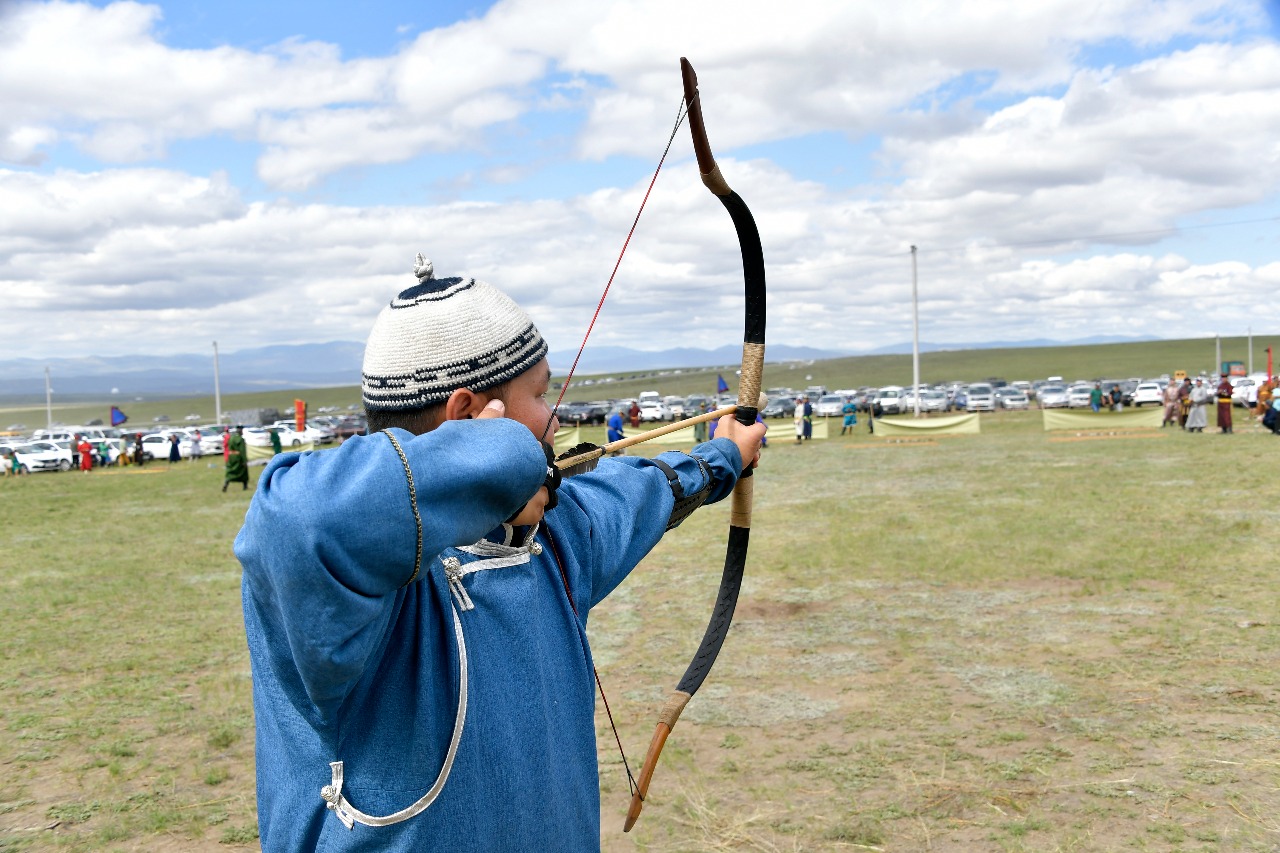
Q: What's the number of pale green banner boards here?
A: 6